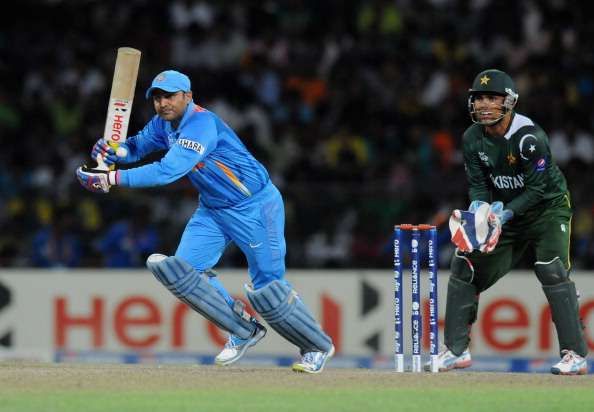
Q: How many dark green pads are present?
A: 2